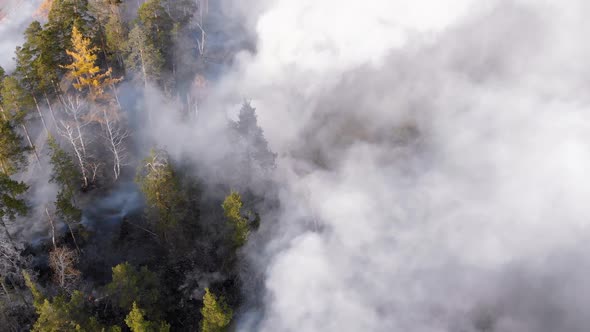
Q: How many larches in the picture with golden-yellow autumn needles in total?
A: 1